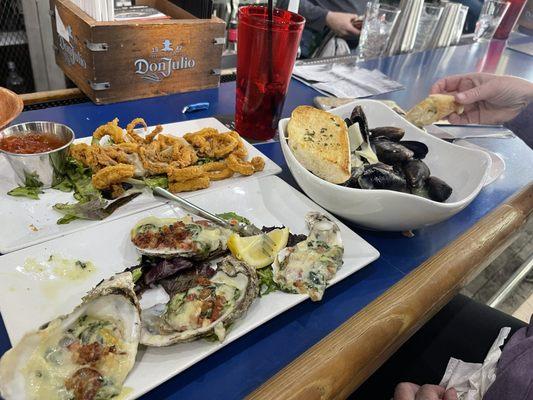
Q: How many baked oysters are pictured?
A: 4